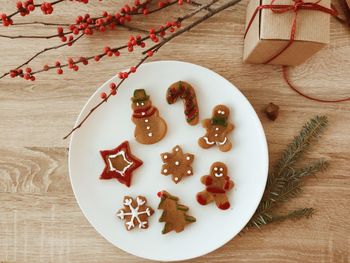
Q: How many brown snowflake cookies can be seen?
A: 2